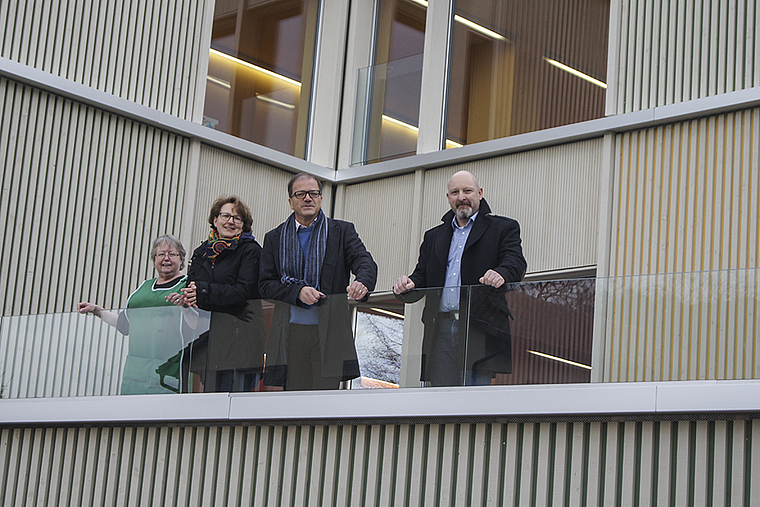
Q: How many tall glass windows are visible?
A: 3